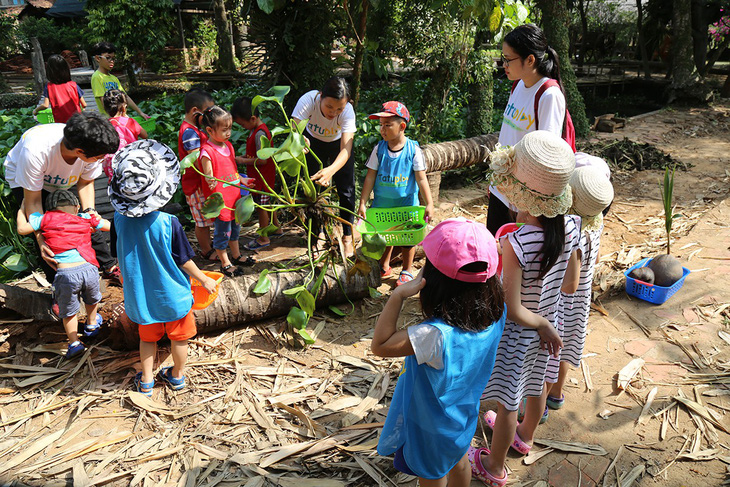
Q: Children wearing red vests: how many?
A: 5